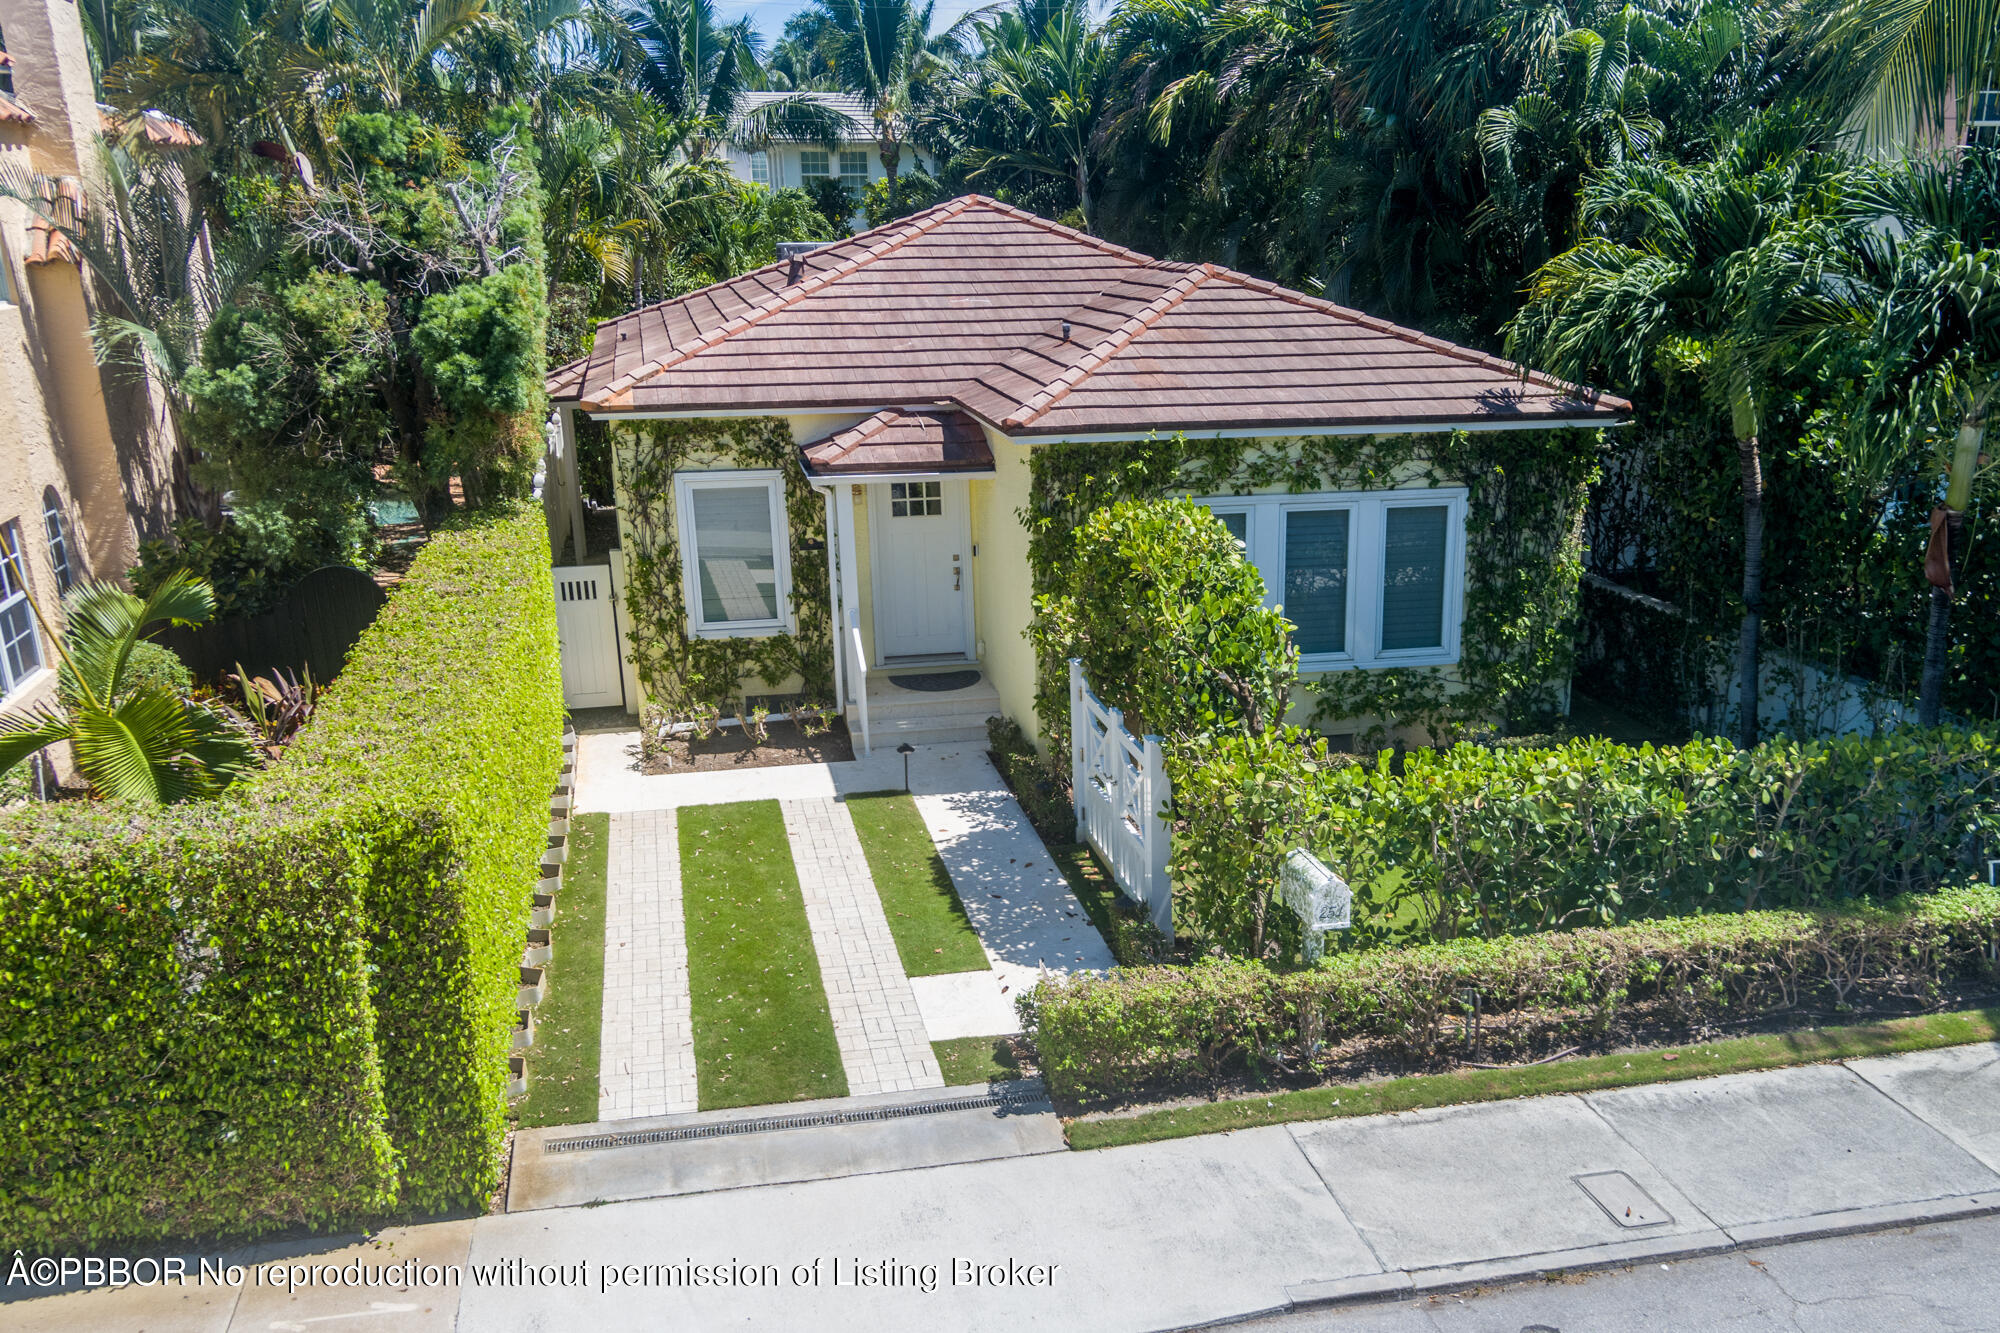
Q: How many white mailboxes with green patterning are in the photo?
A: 1